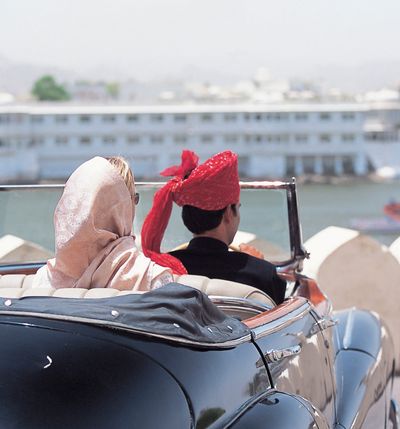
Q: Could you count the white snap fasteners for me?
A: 5